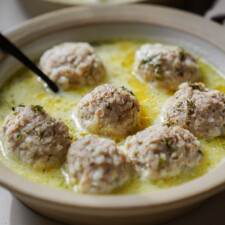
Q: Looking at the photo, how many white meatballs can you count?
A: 7